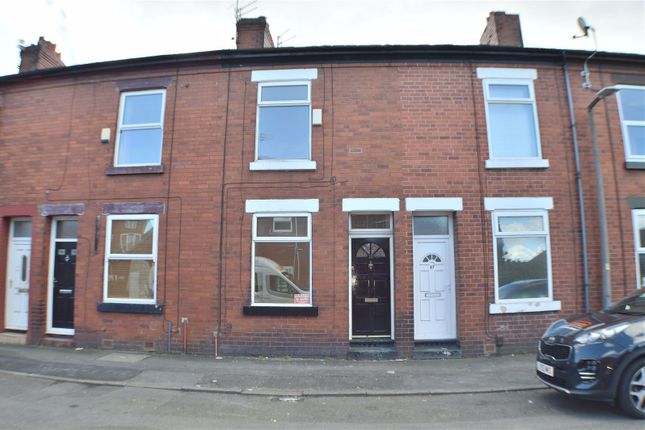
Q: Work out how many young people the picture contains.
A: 0